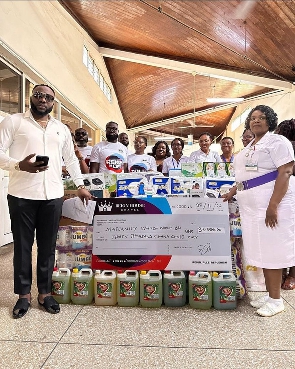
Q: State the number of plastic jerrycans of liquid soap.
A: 8